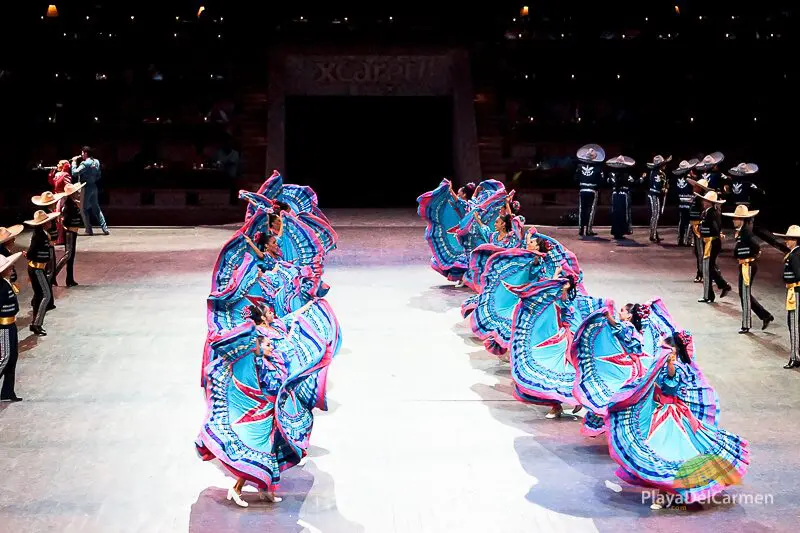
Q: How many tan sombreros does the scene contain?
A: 9